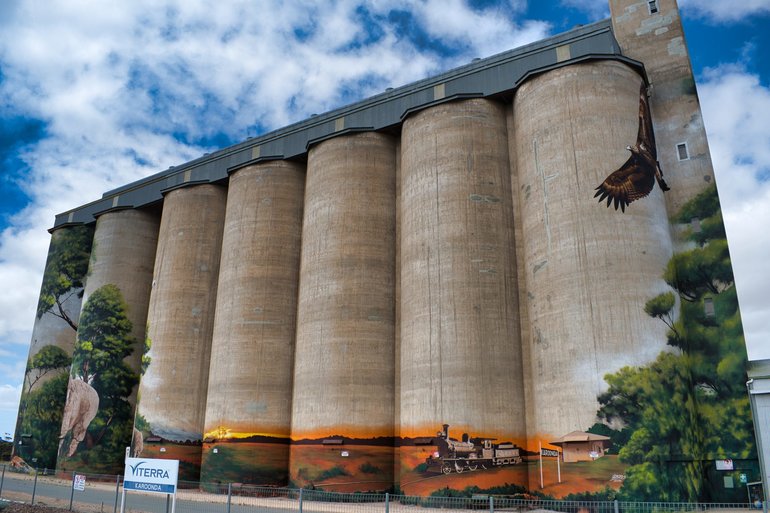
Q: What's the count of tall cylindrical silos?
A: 7